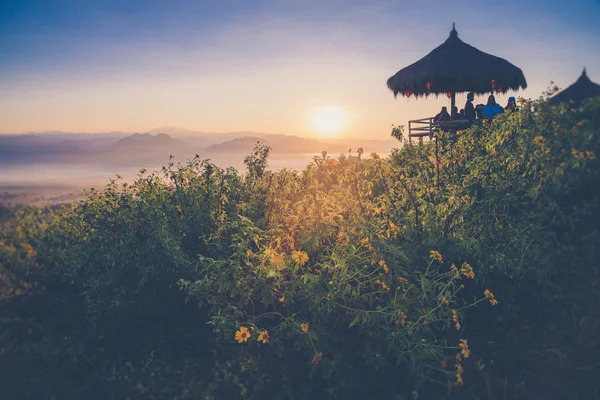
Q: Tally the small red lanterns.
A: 5